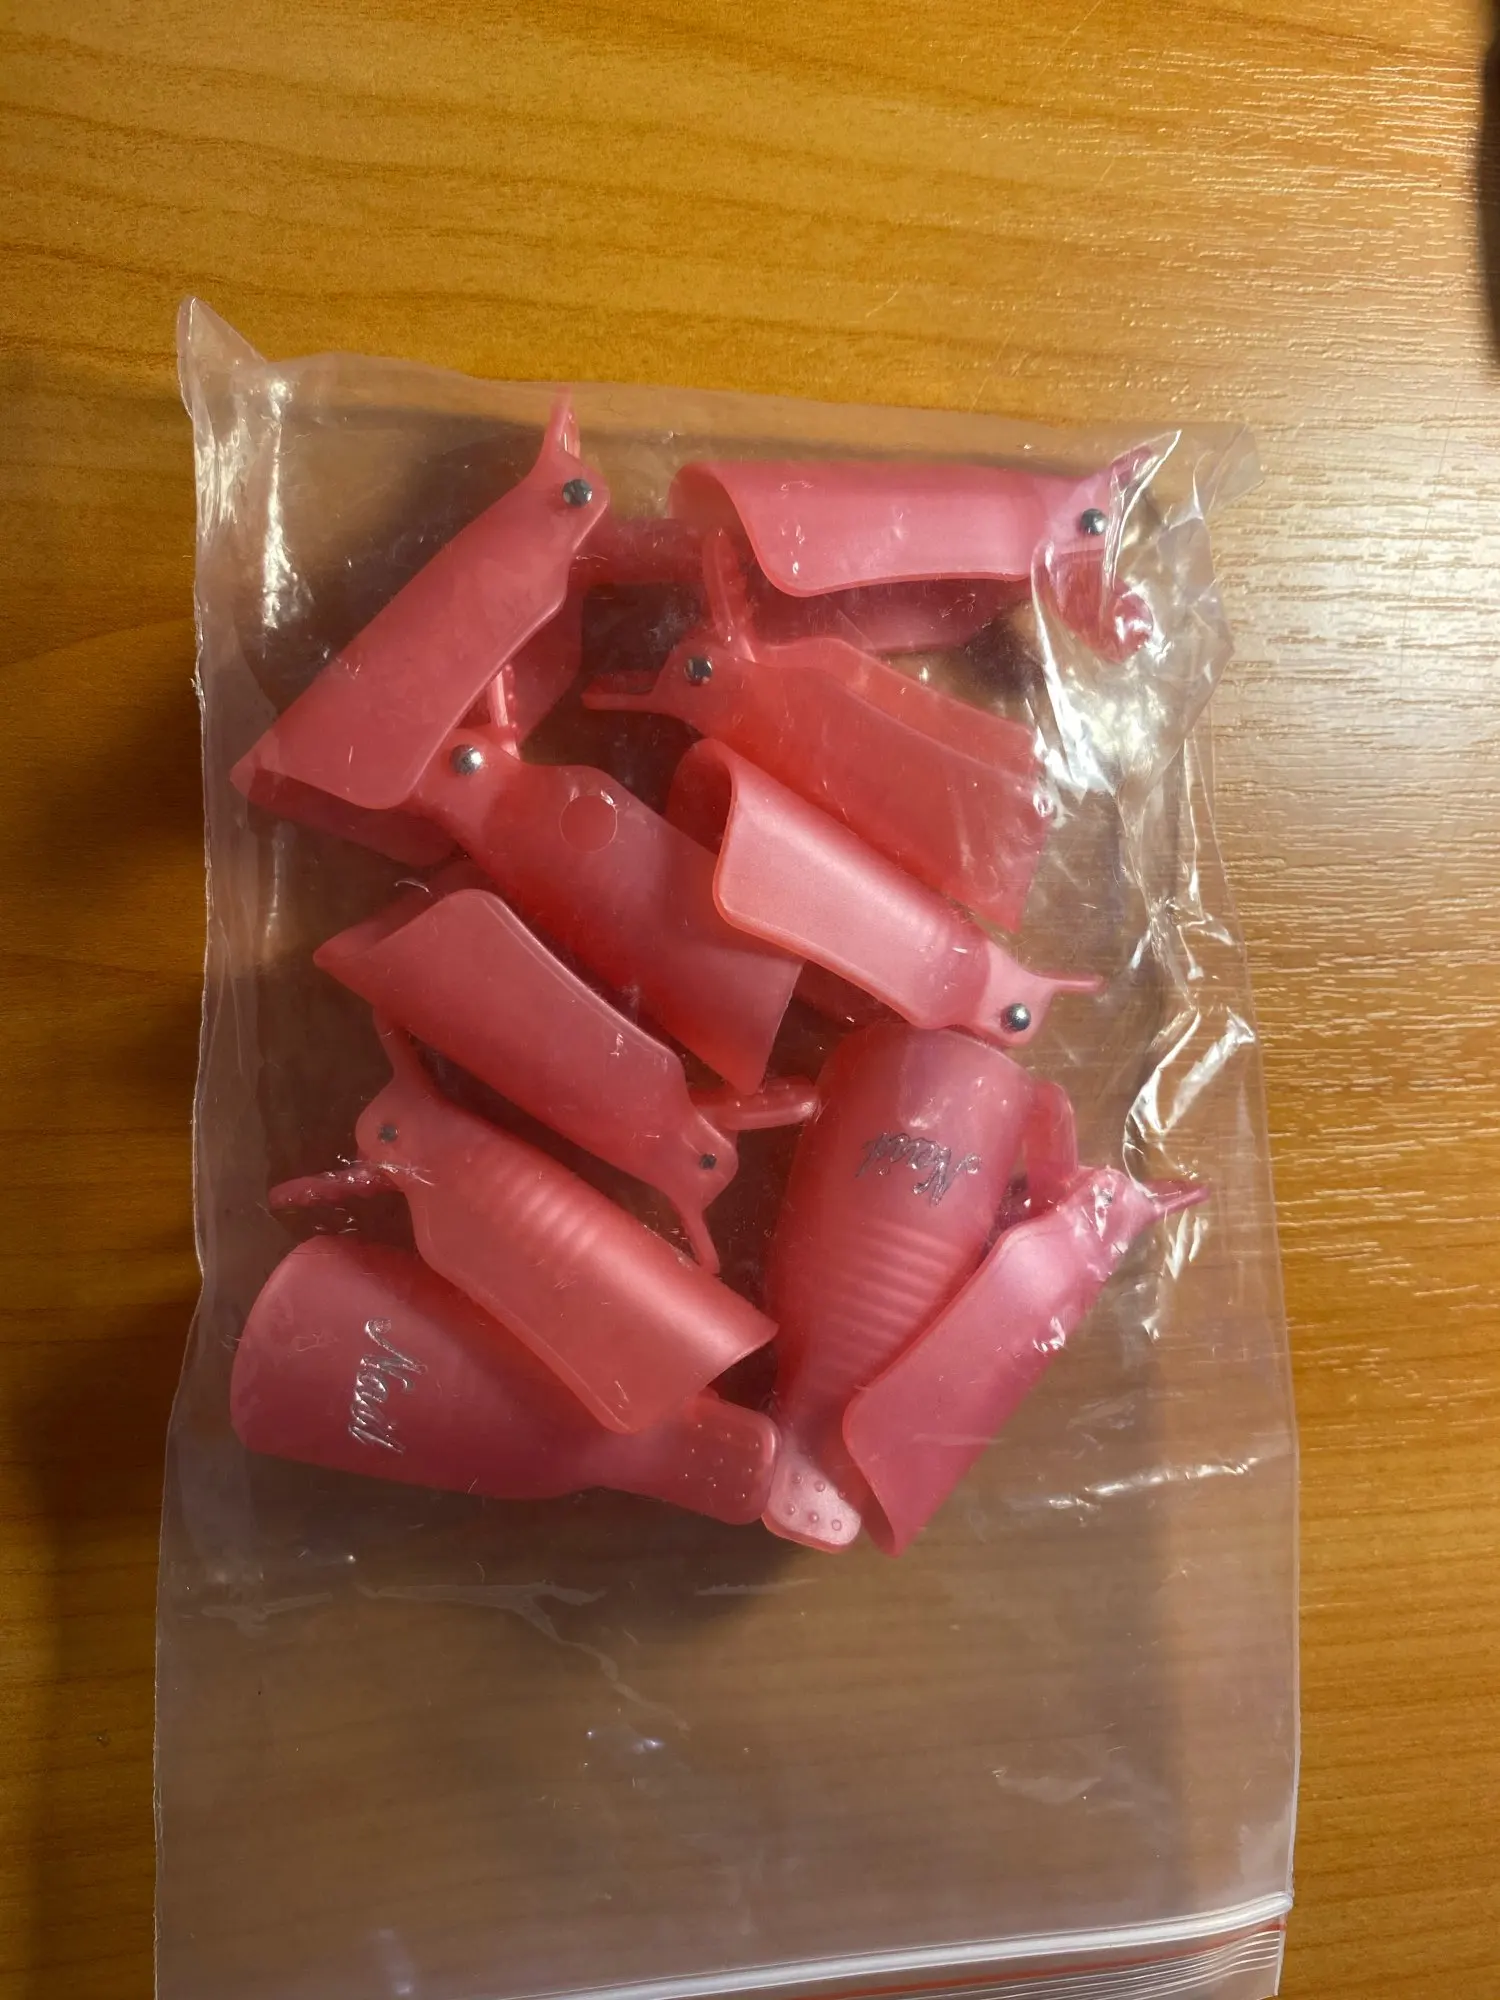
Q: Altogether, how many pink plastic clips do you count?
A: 10